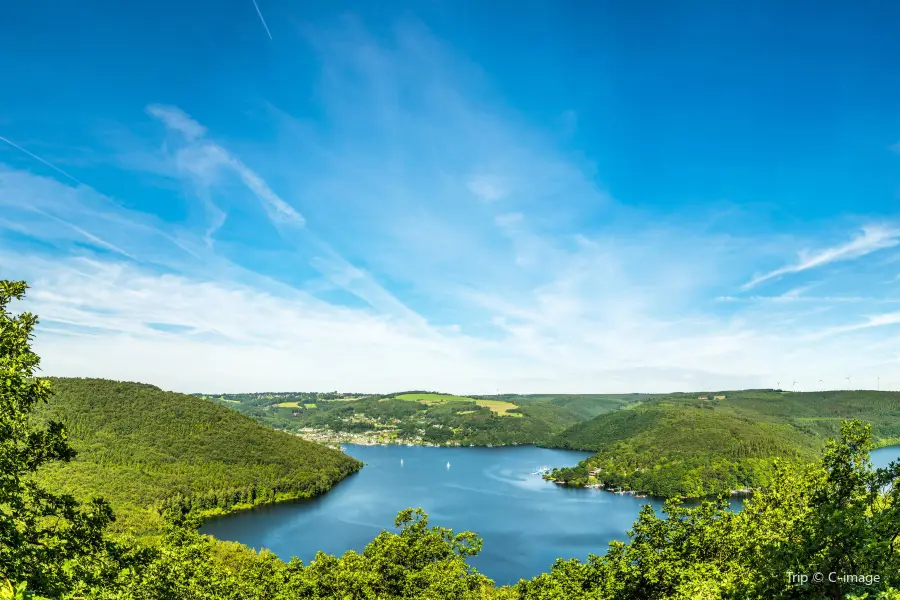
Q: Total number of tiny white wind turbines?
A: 5